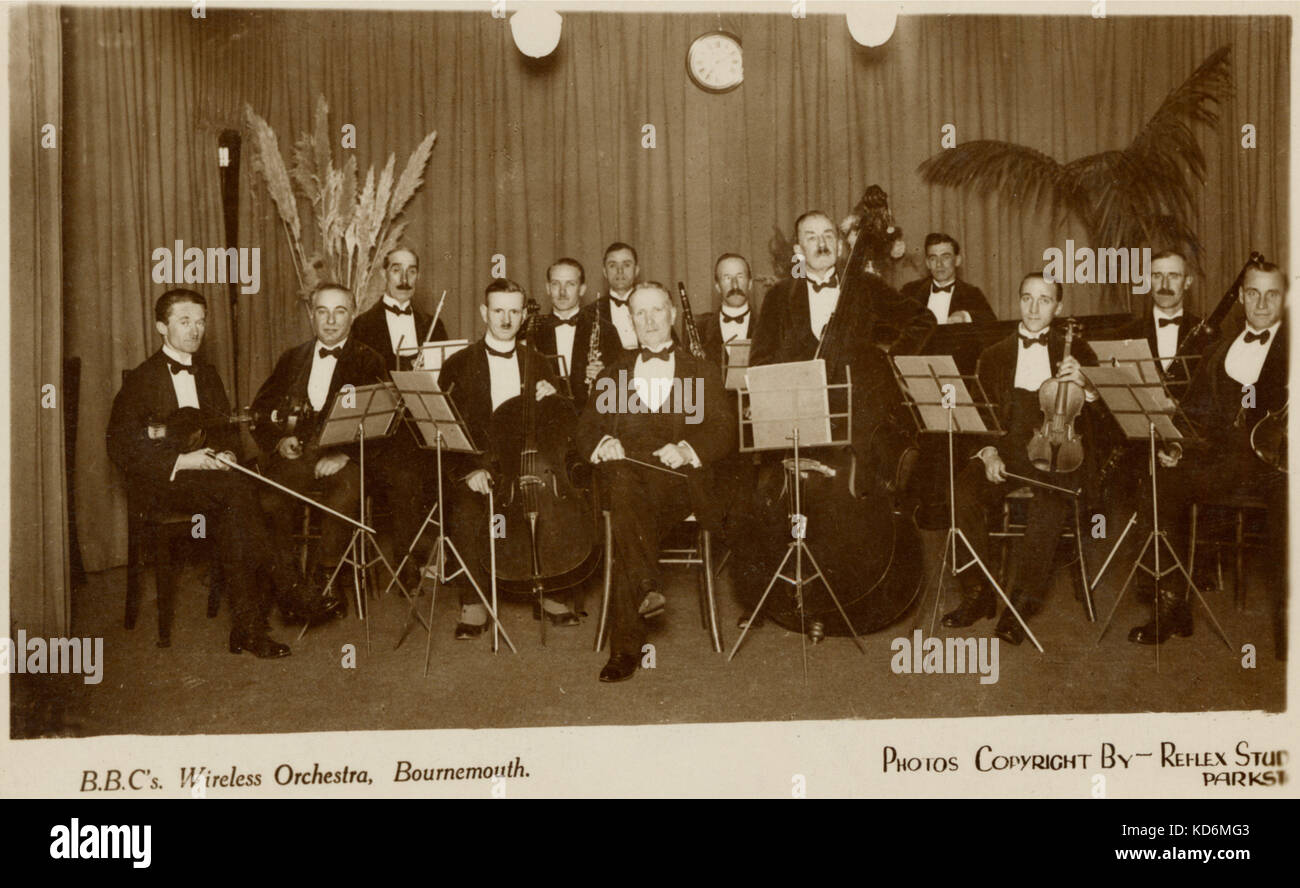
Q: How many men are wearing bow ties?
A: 13